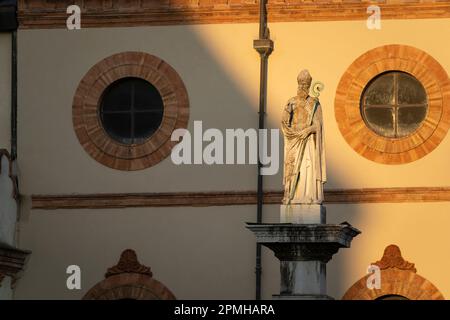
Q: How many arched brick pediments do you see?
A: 2